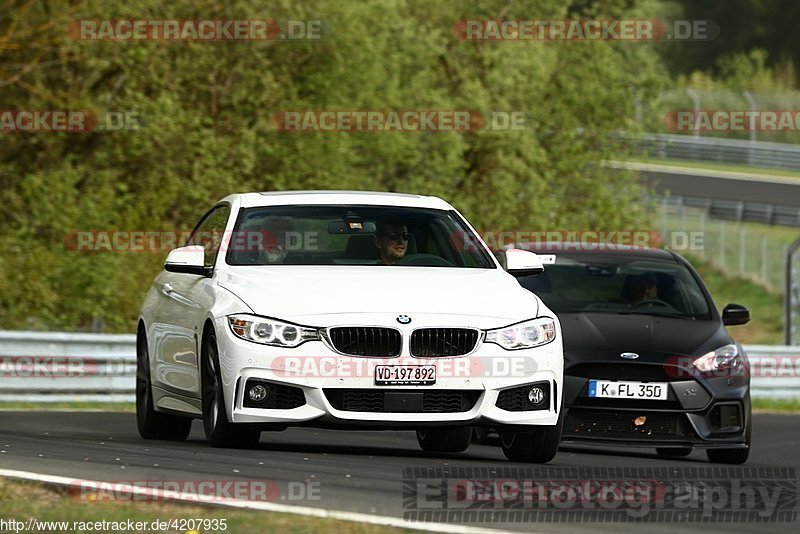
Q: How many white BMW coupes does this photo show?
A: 1